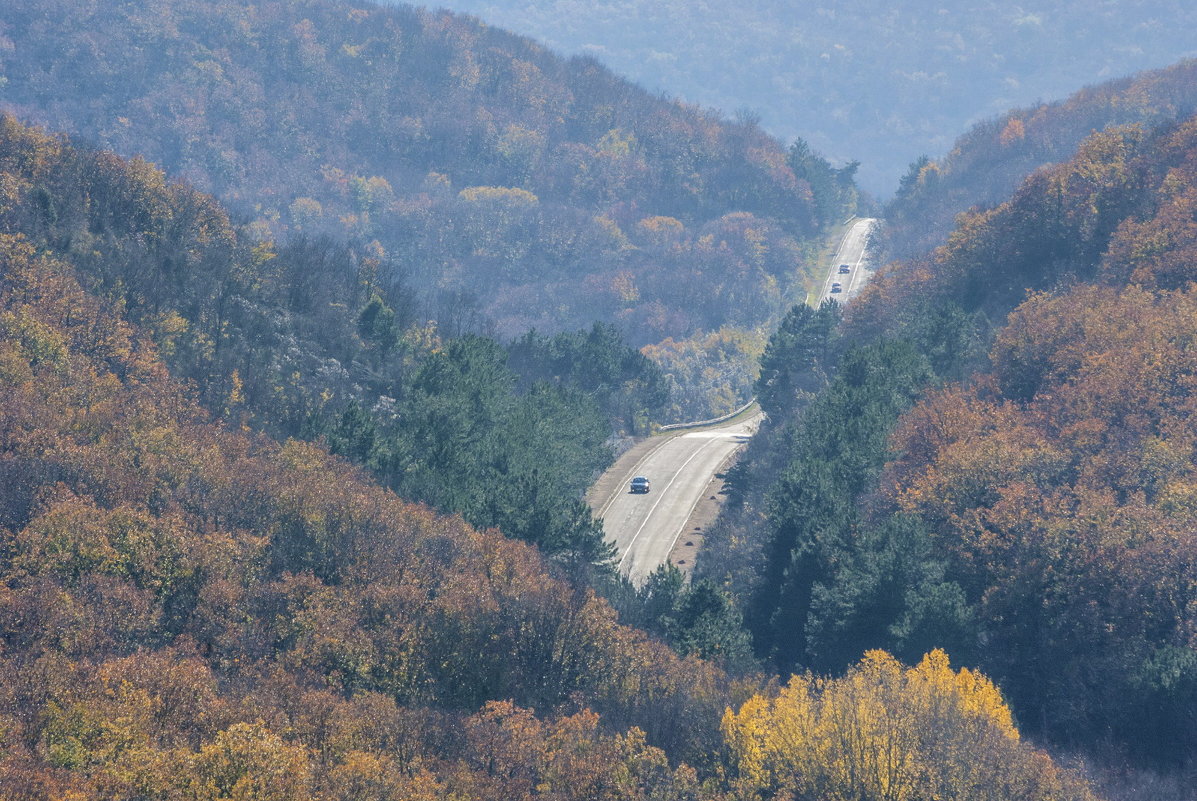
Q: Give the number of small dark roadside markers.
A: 4